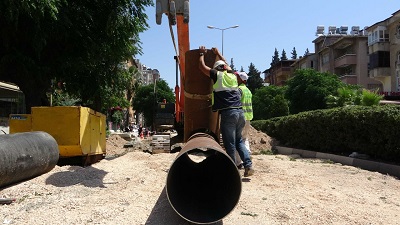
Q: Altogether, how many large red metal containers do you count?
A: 0